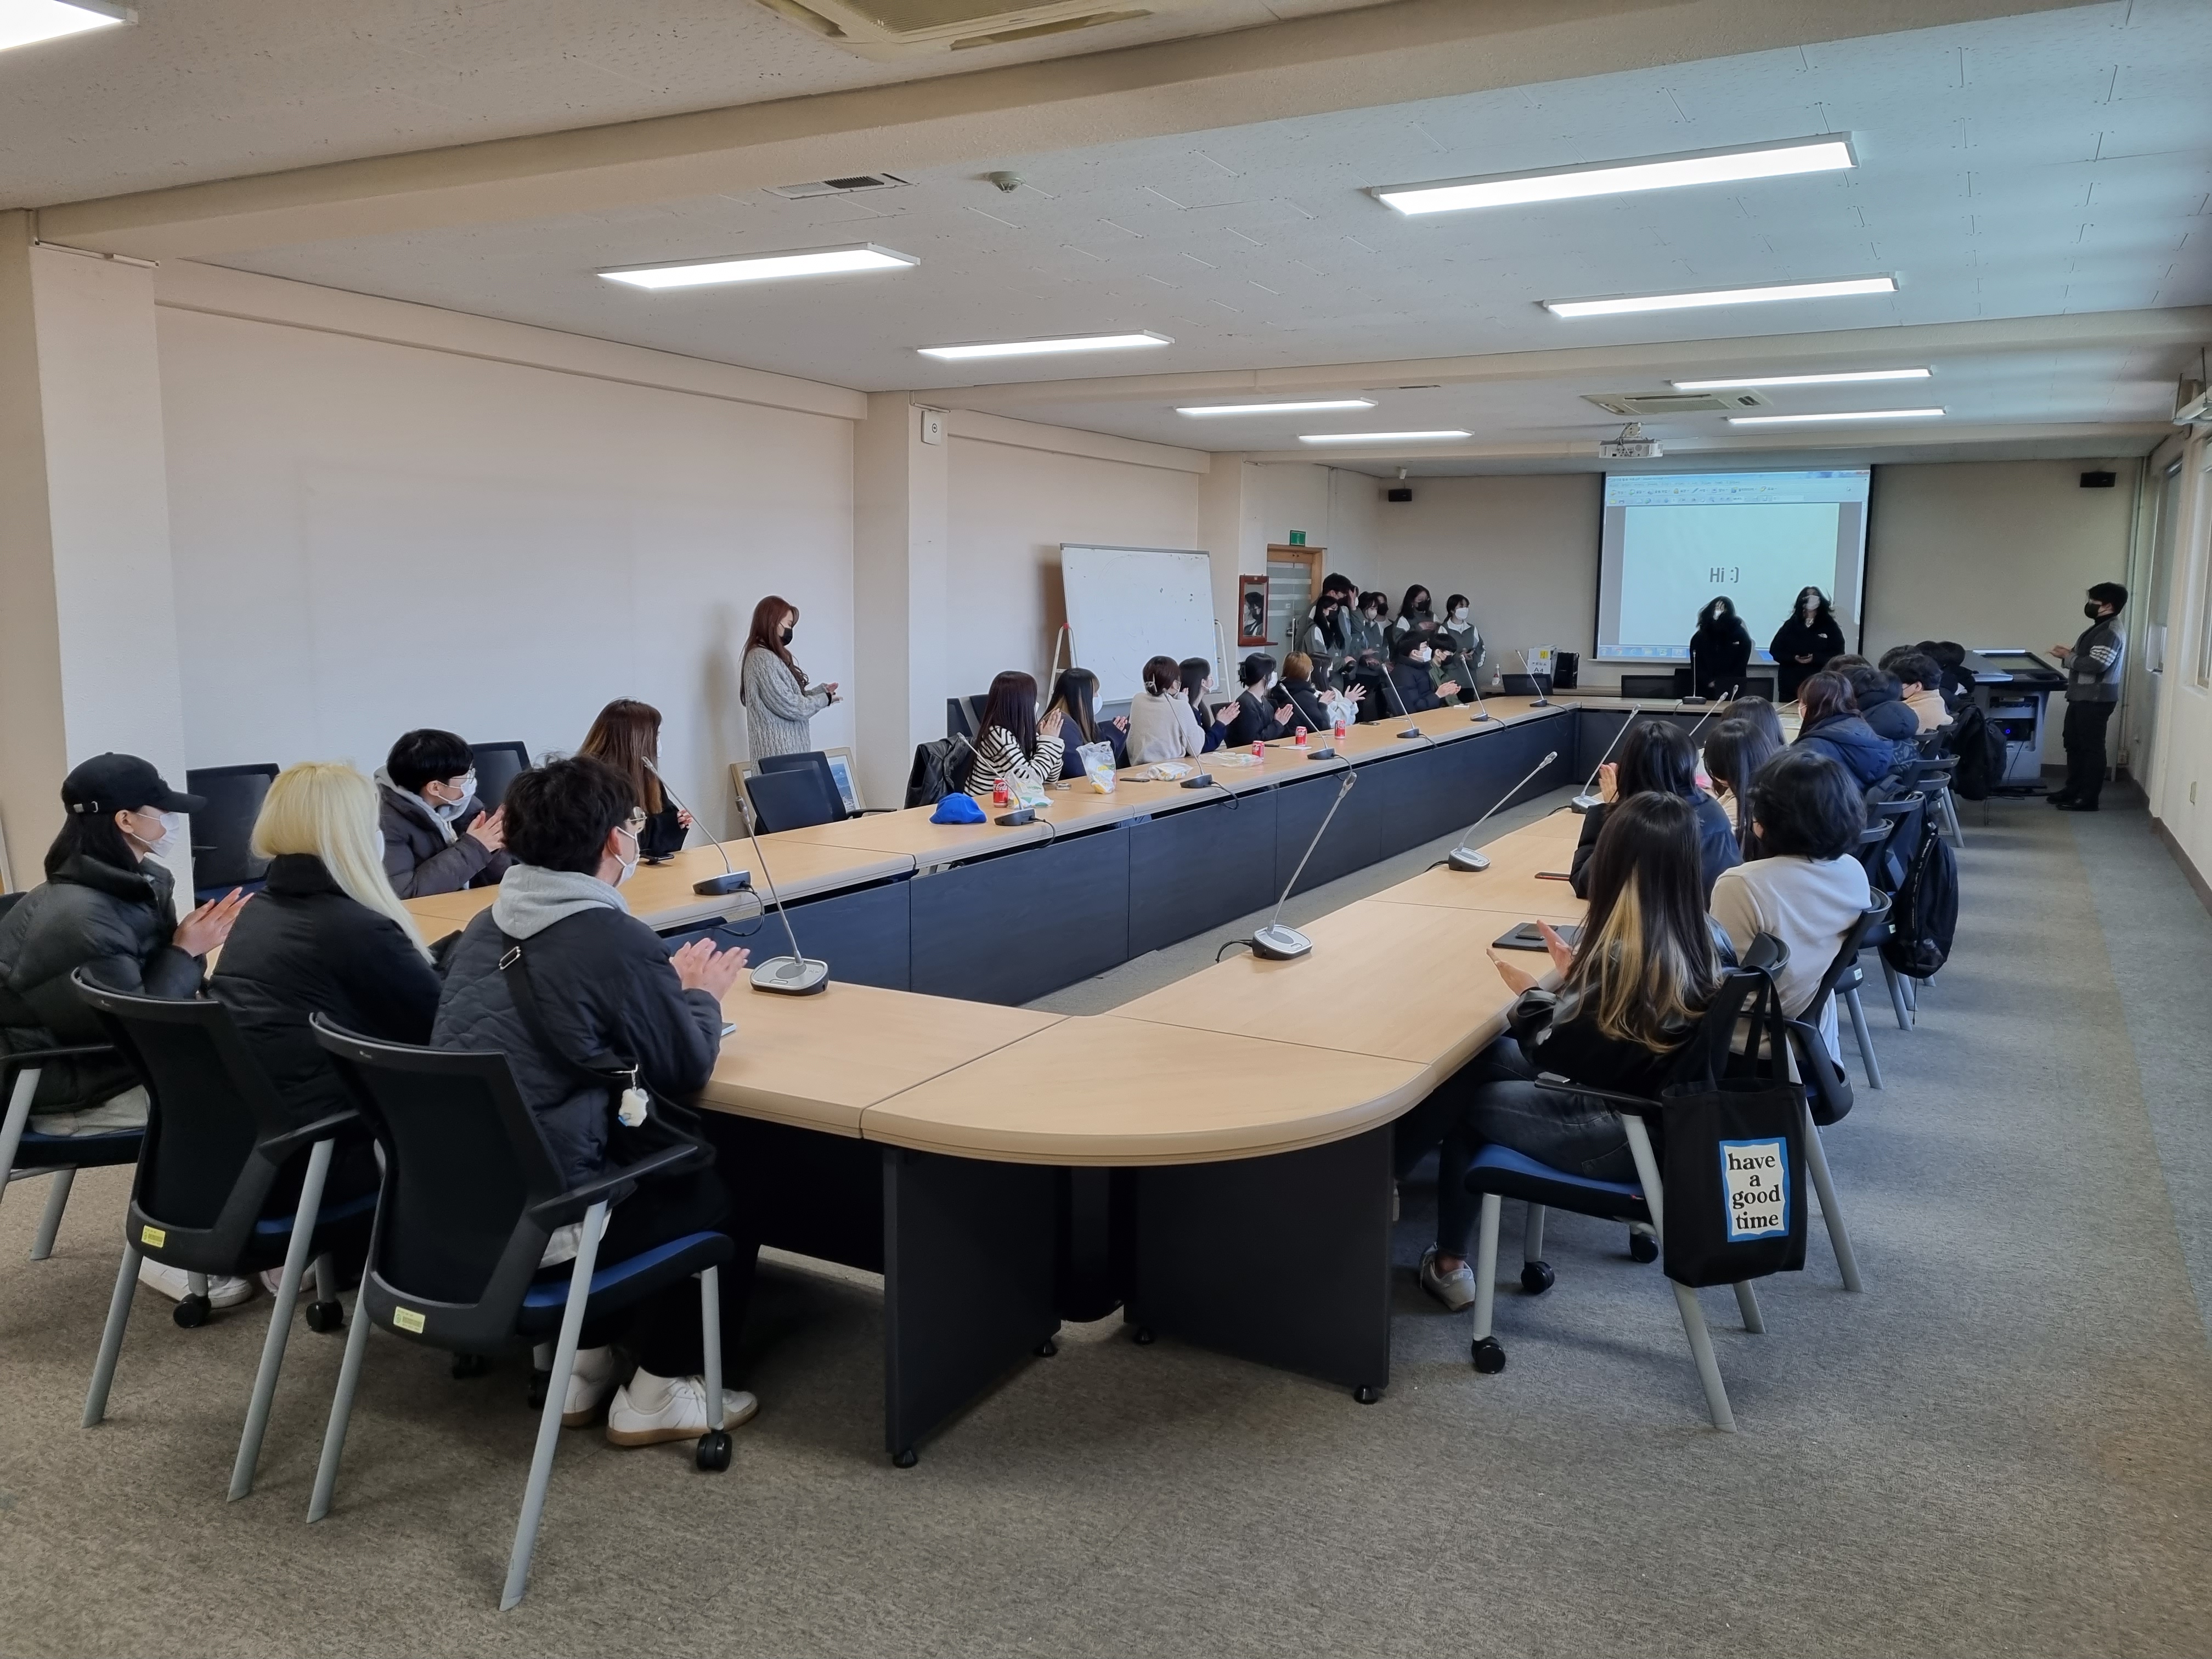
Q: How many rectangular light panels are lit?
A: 9